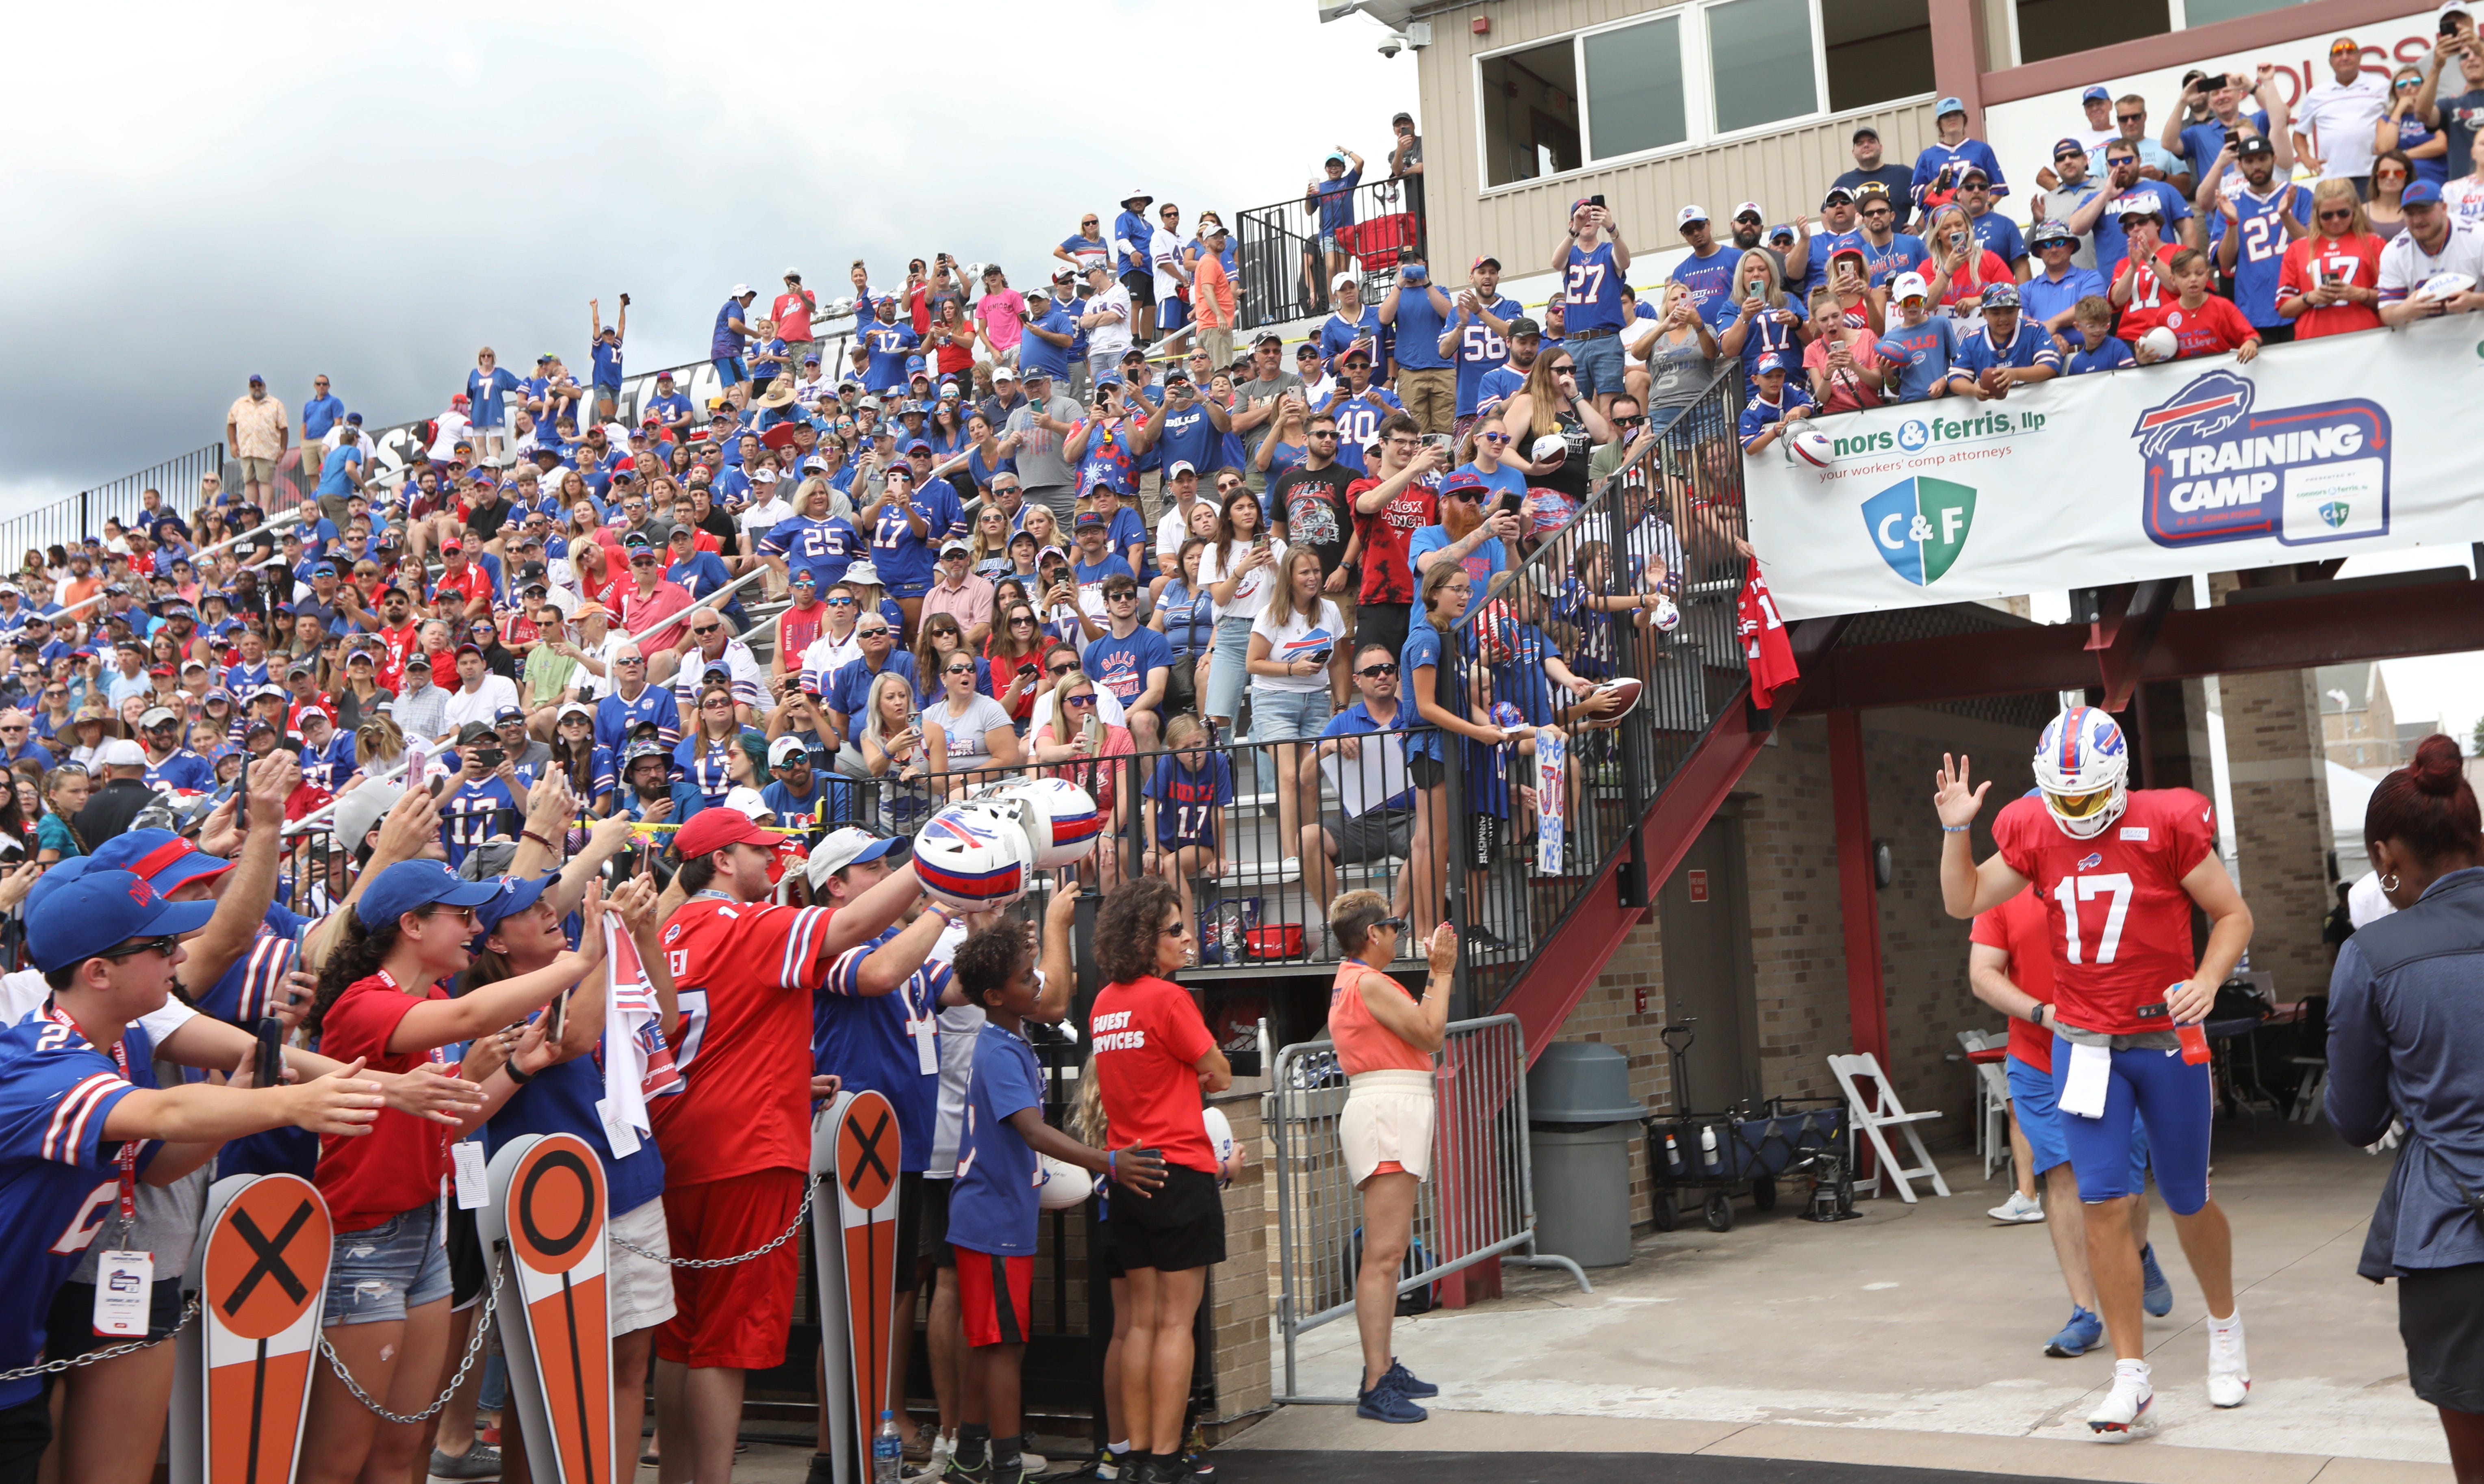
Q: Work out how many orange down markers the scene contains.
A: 3